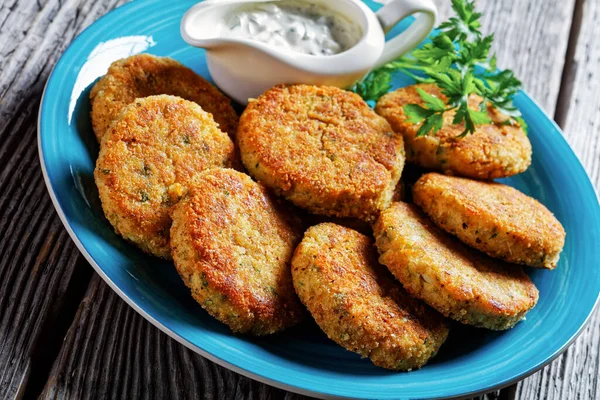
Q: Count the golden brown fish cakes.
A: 8